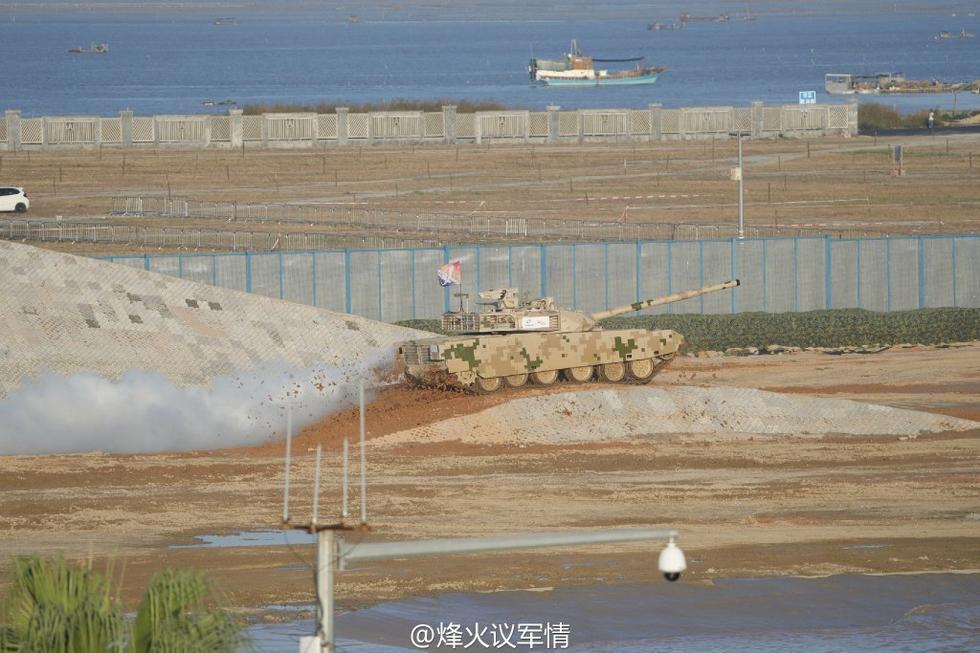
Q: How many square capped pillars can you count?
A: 9